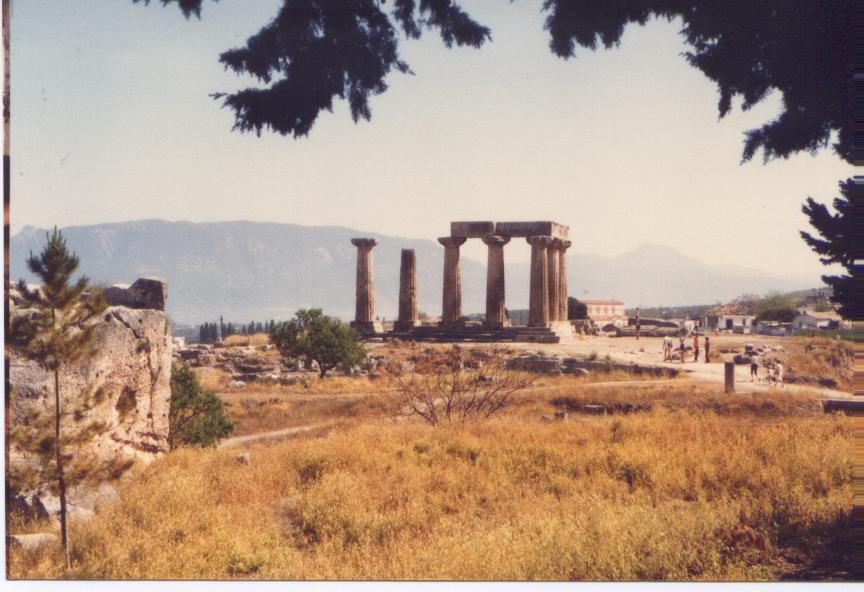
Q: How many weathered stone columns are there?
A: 7